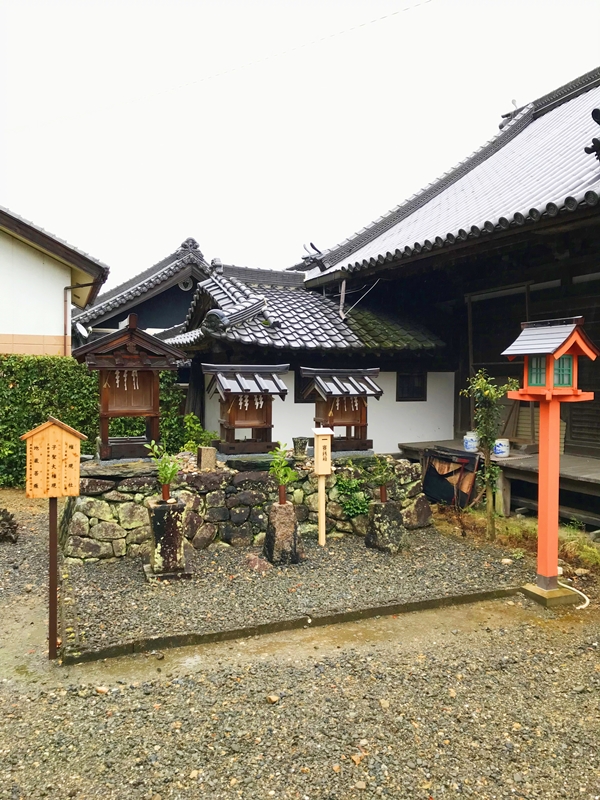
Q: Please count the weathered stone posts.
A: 3